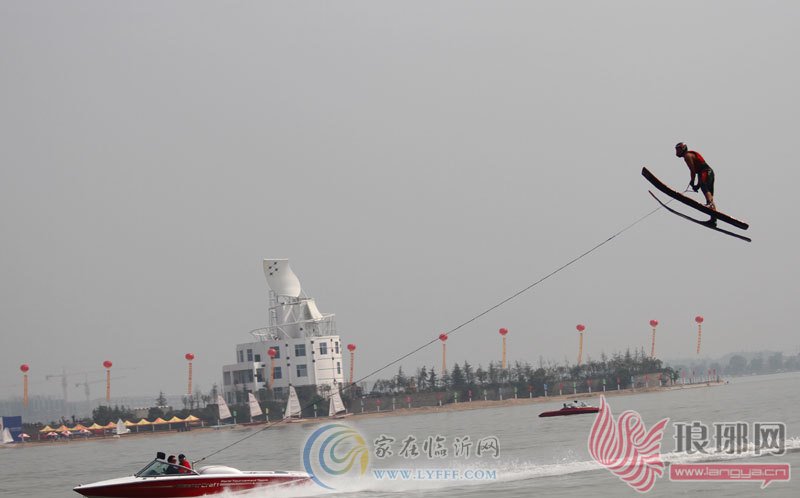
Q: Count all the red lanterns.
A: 10